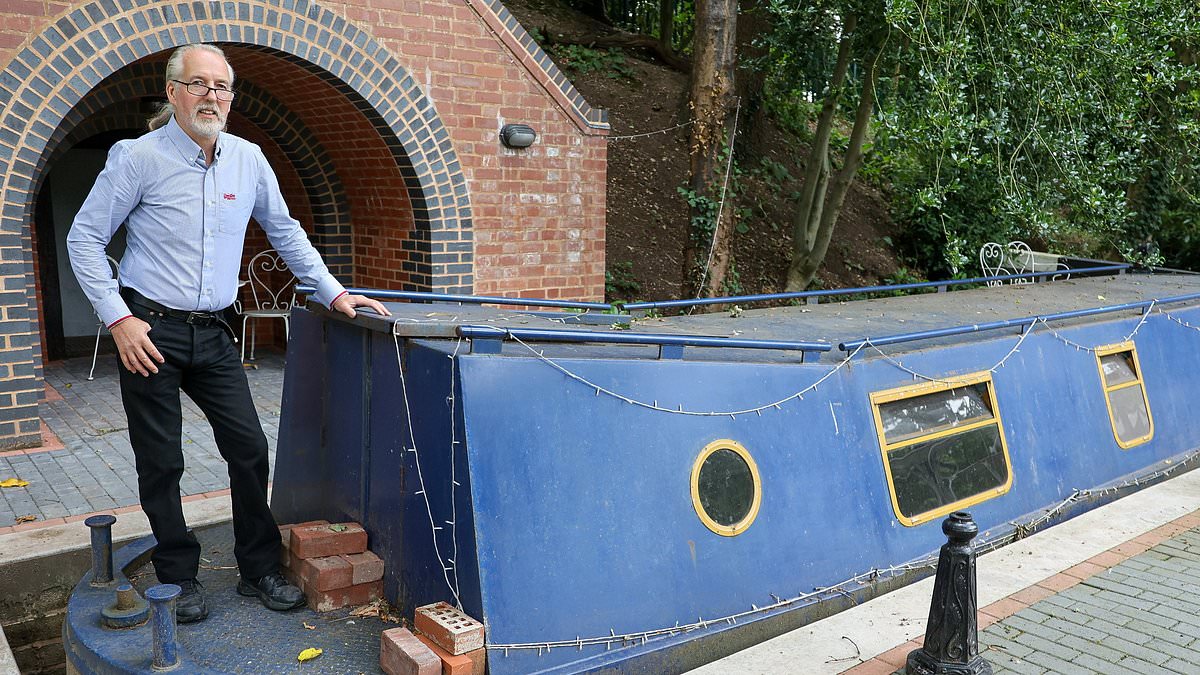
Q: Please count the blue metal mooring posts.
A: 2